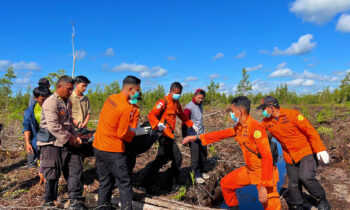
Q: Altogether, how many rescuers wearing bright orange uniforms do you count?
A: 5